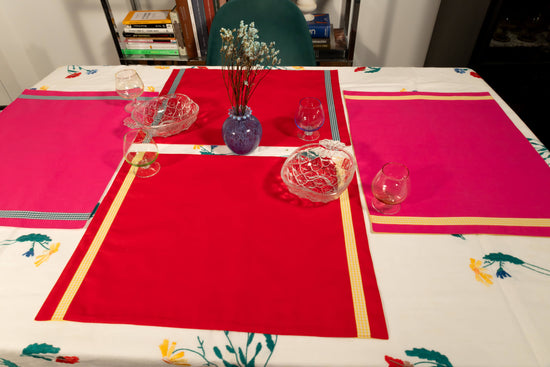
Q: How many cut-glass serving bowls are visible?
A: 2